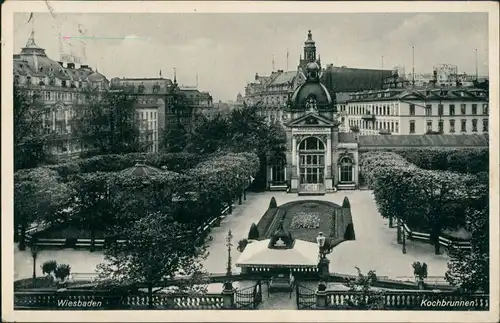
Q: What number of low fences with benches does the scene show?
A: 2